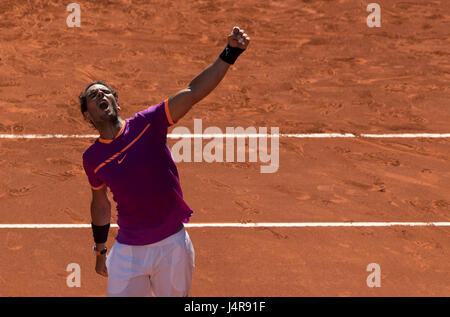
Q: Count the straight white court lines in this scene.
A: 2